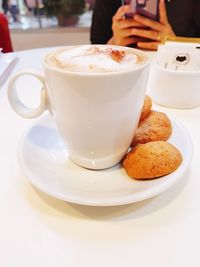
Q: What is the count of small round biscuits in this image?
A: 3